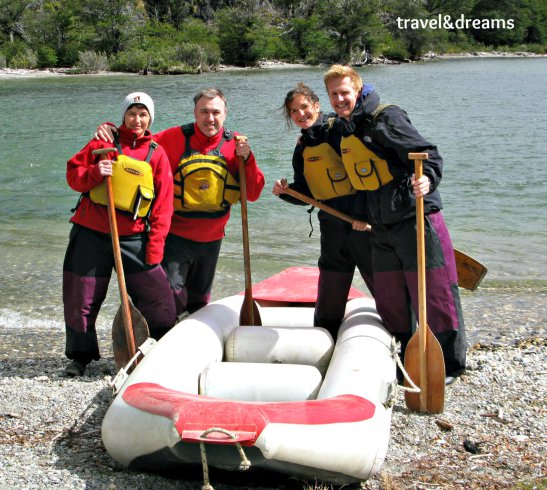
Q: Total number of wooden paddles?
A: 4